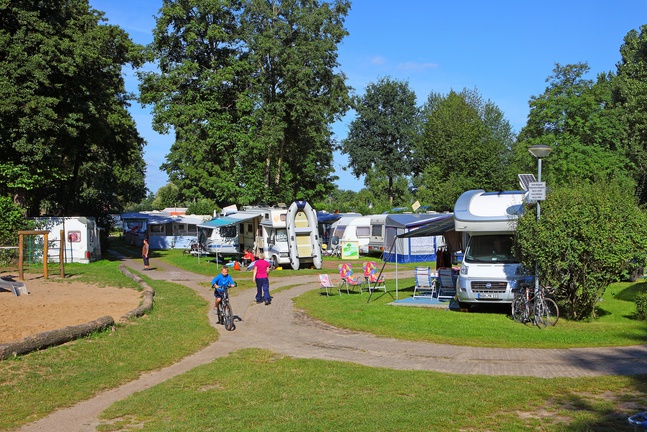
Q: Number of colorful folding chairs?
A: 3